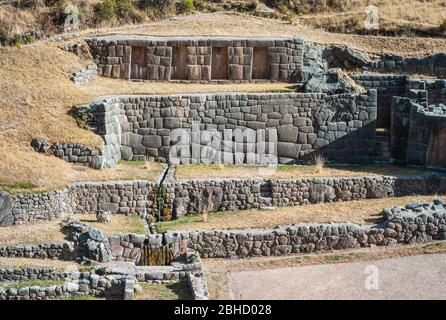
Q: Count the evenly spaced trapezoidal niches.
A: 4